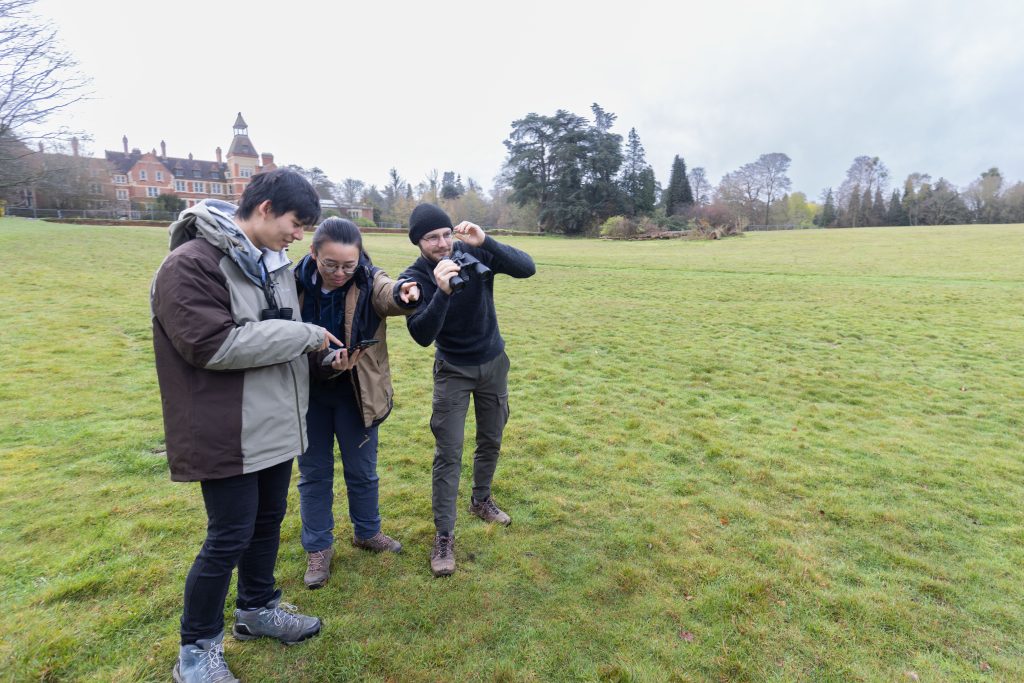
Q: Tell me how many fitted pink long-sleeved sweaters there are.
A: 0